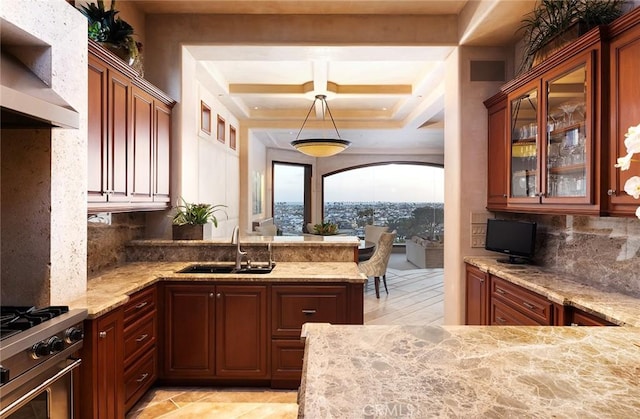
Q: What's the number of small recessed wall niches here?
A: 3